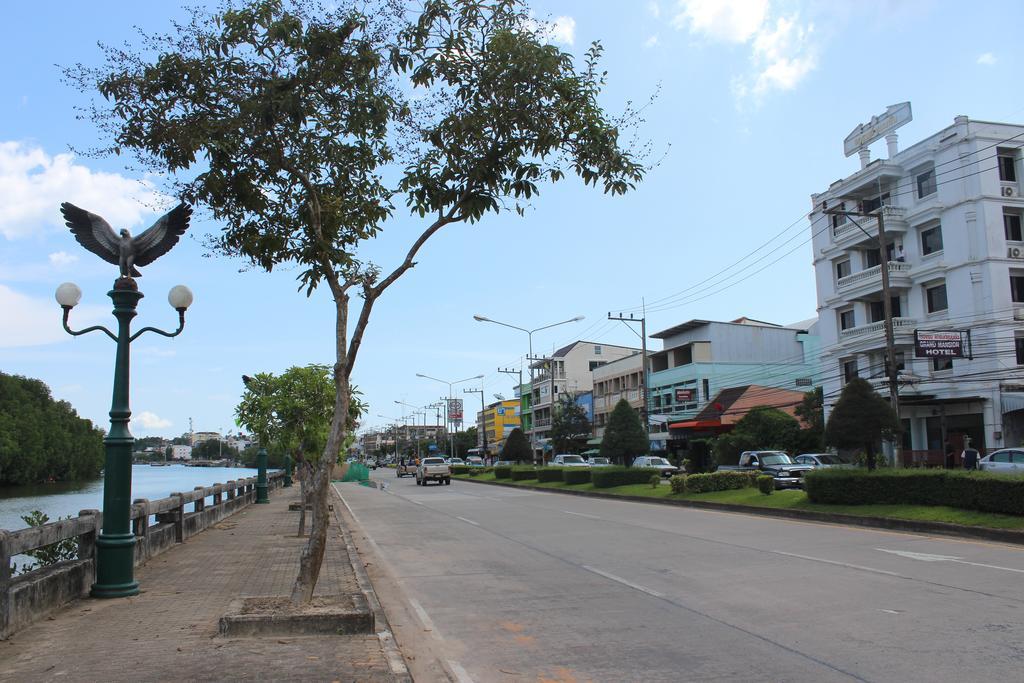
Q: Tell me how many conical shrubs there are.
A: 3